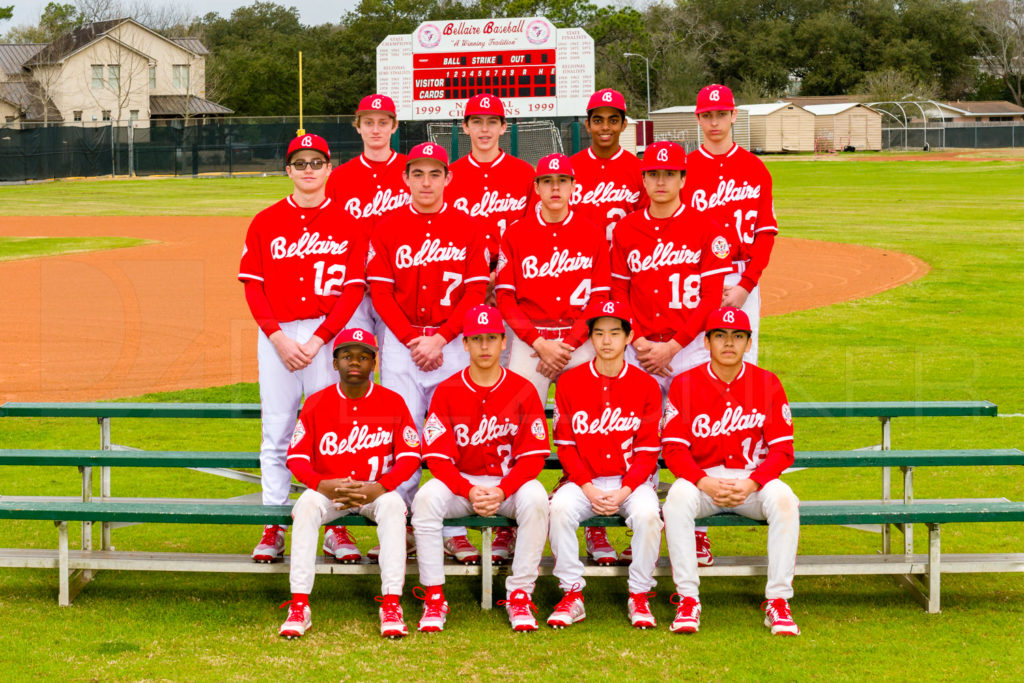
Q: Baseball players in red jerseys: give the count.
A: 12